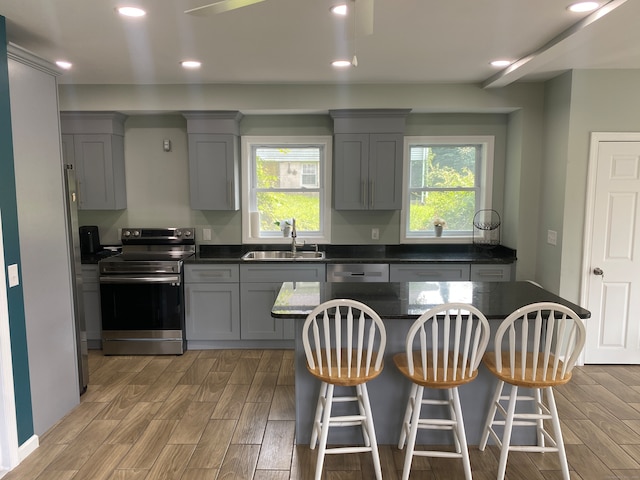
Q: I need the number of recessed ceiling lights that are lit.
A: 7